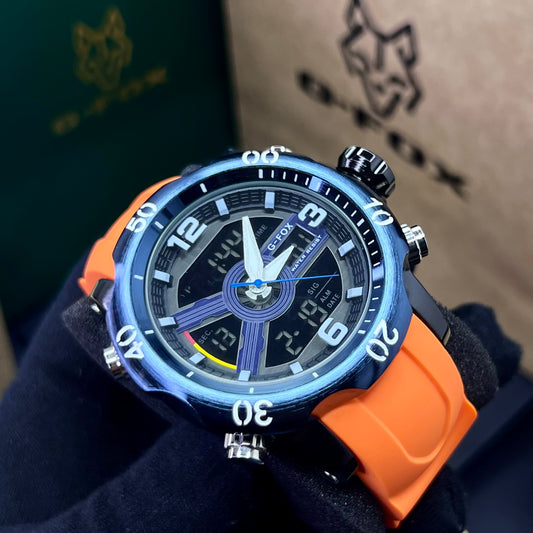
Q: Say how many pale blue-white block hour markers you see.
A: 9